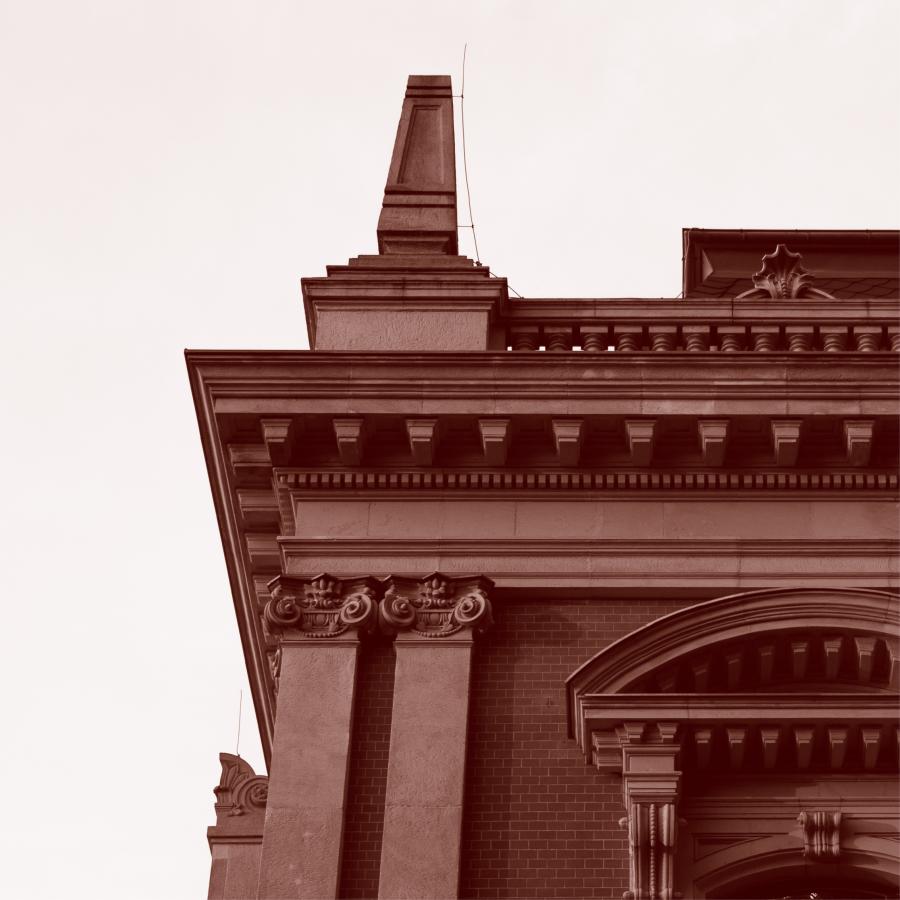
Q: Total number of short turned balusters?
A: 12